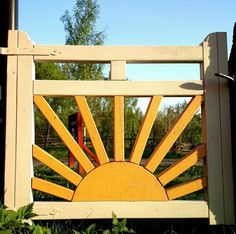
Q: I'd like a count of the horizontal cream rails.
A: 3